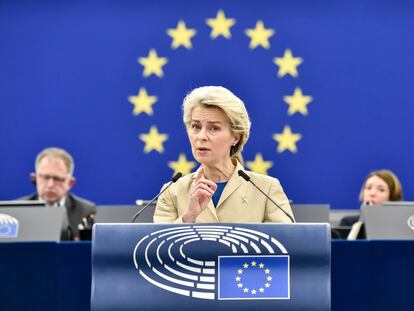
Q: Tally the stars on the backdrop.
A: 11